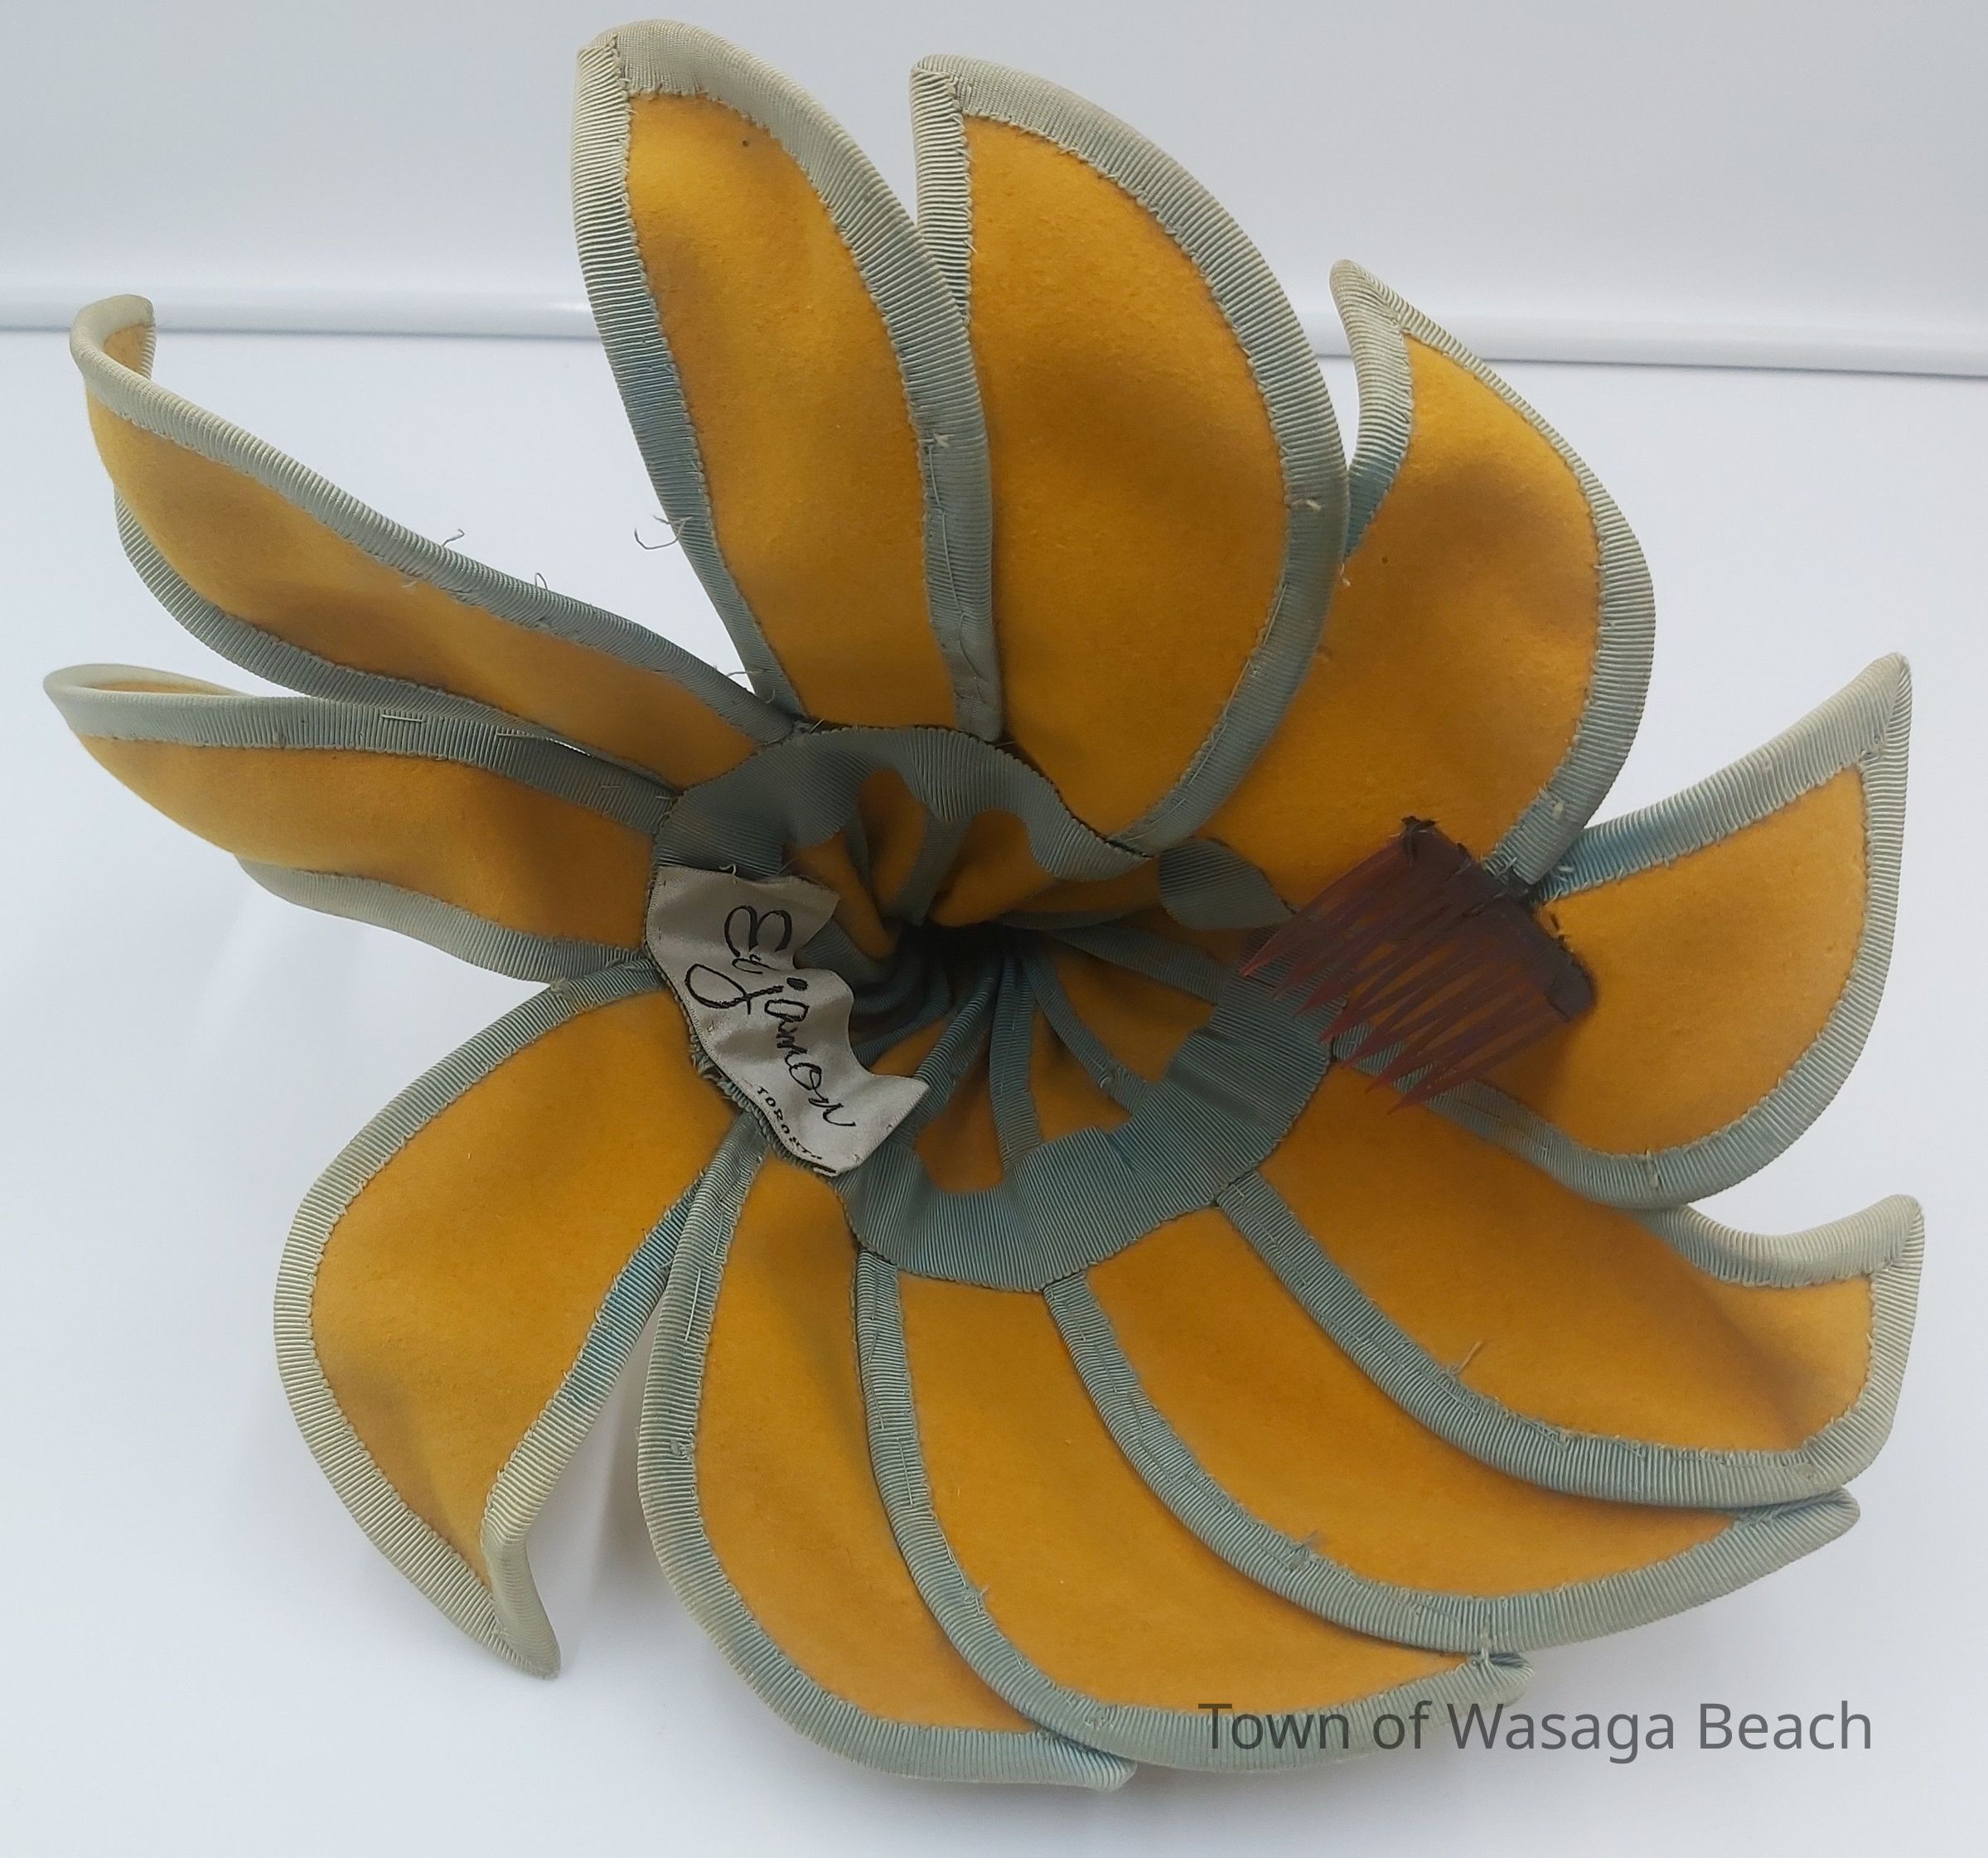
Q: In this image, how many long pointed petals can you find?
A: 11